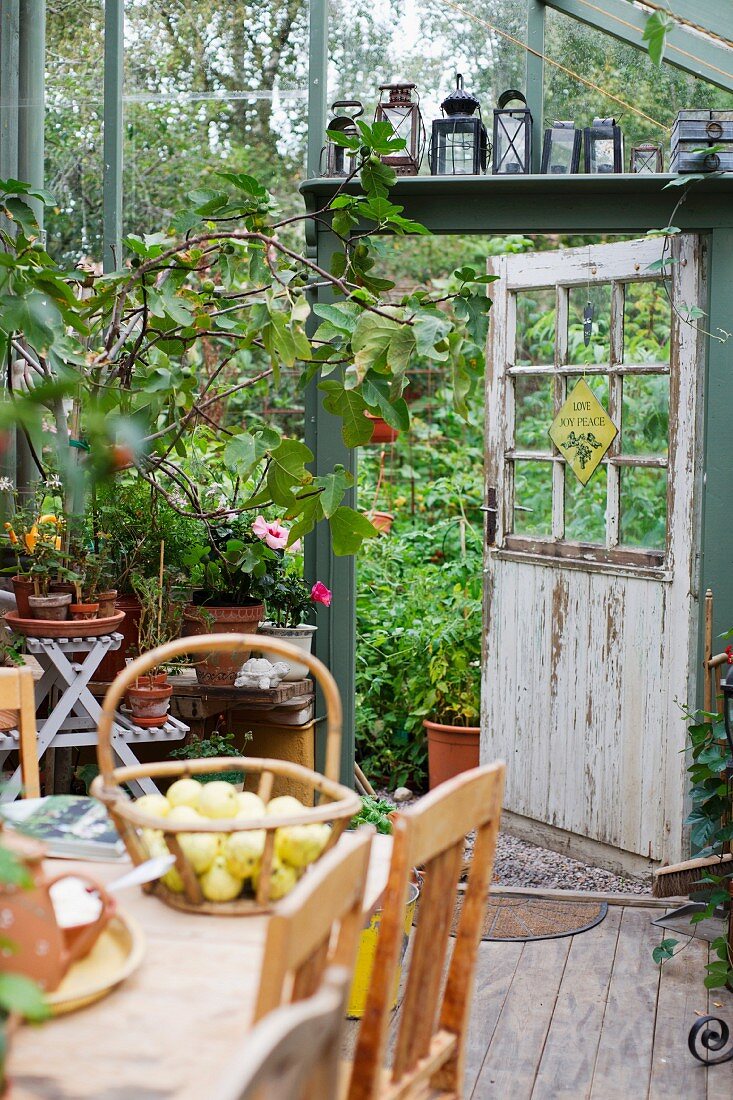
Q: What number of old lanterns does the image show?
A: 7